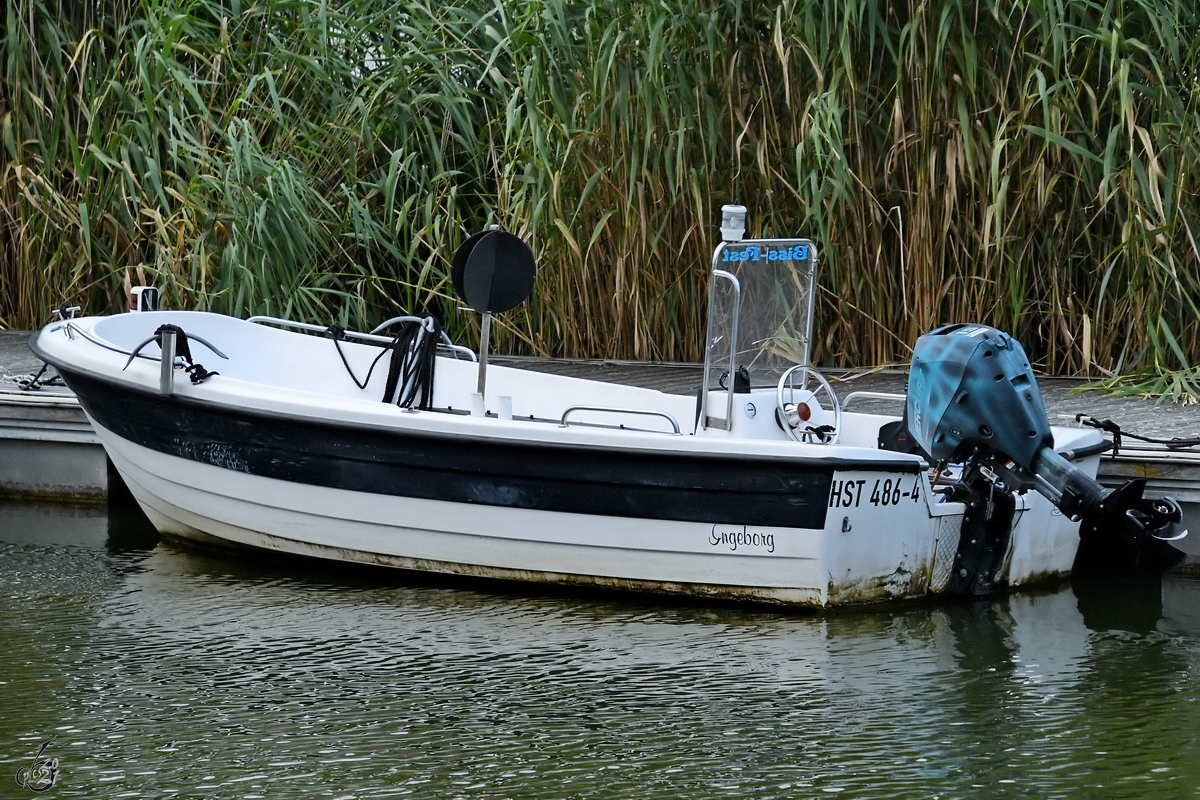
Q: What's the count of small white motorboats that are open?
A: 1